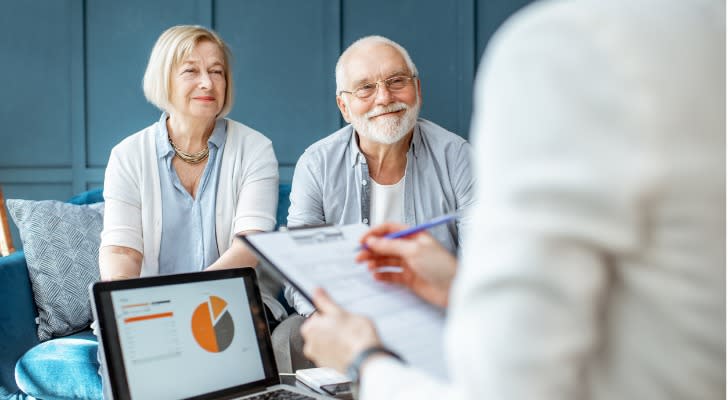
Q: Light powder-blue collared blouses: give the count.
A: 1